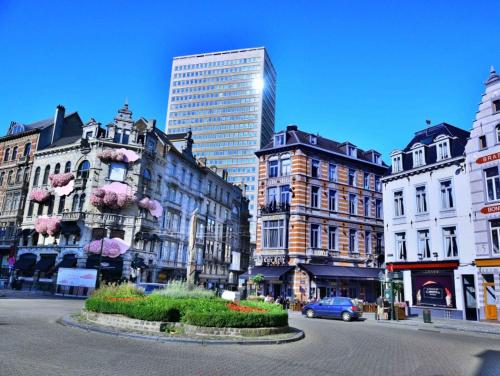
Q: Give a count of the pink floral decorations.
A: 7